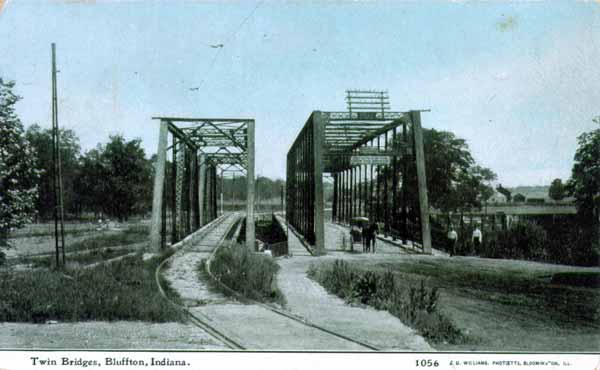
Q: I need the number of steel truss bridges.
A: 2